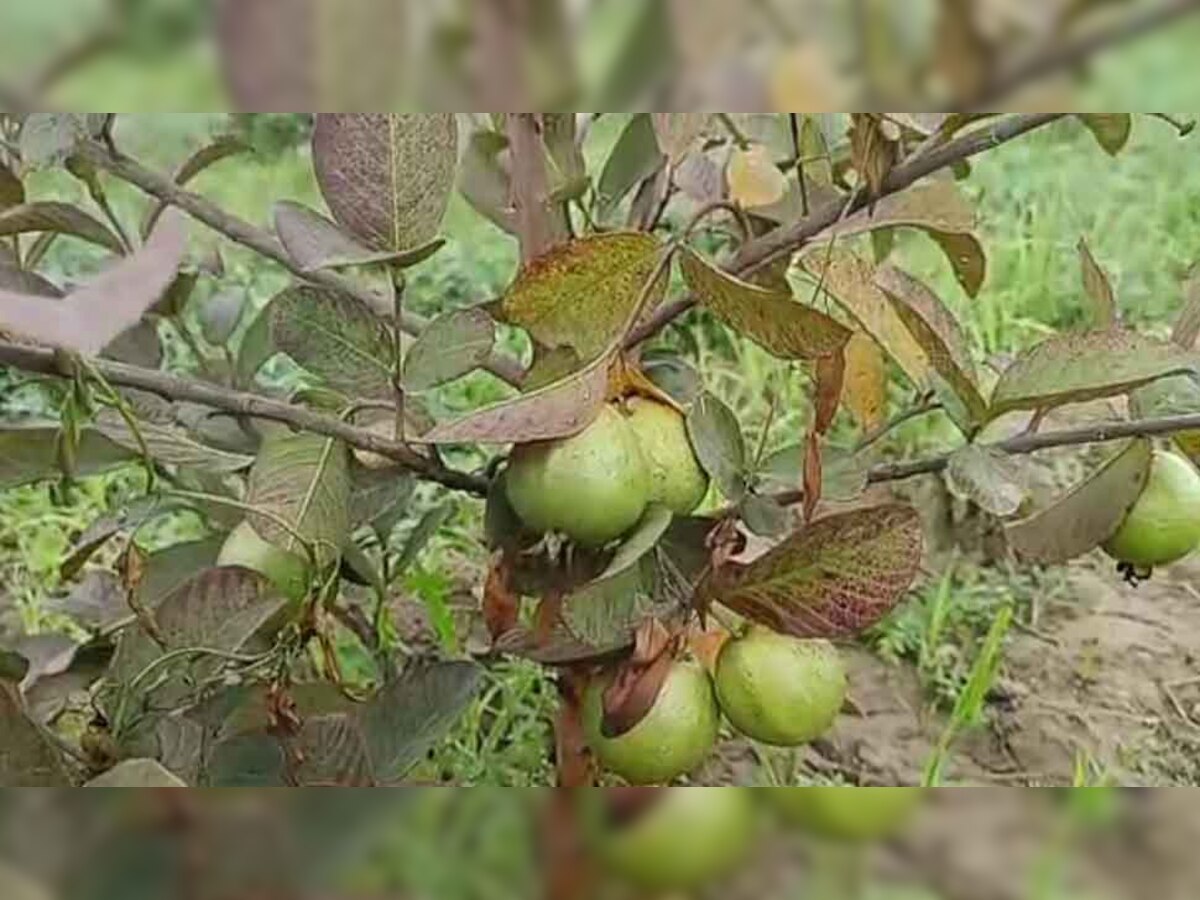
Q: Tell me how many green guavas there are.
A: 6